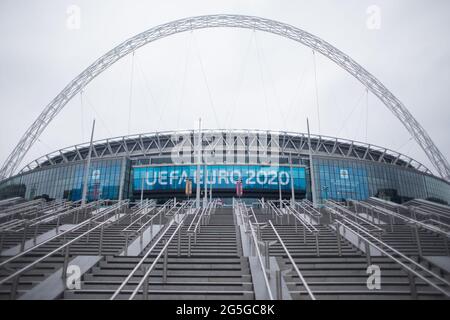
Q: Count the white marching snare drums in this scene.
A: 0